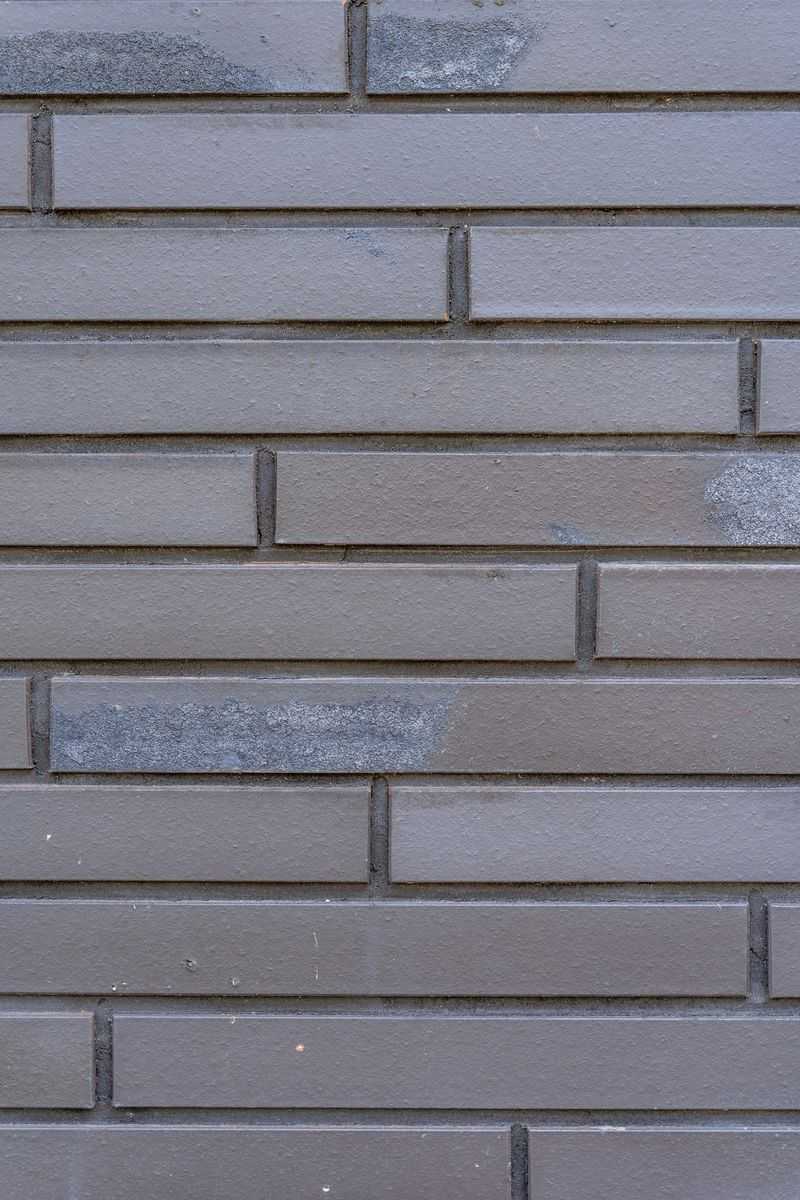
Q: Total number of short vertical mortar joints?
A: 11